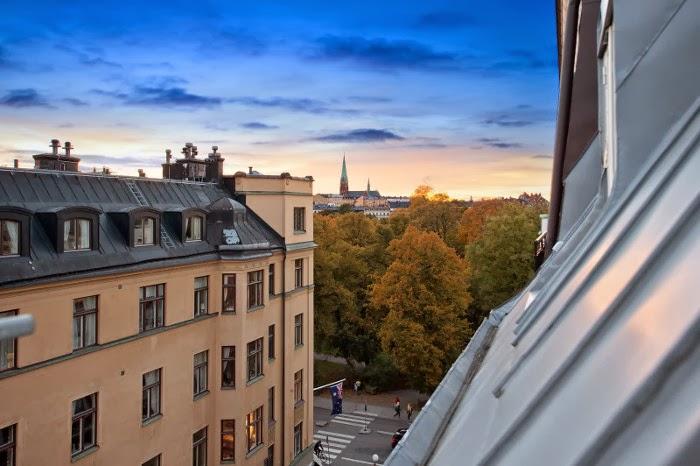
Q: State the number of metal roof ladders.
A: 2